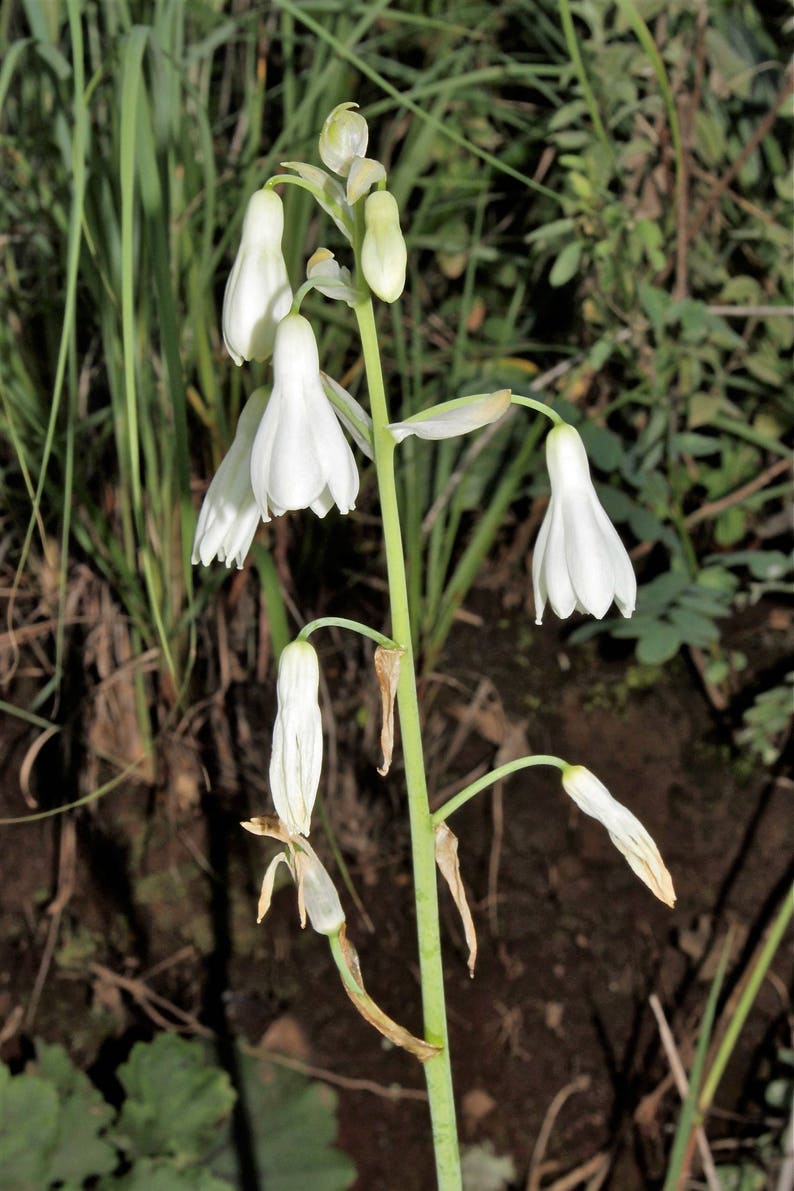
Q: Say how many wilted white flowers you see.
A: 3